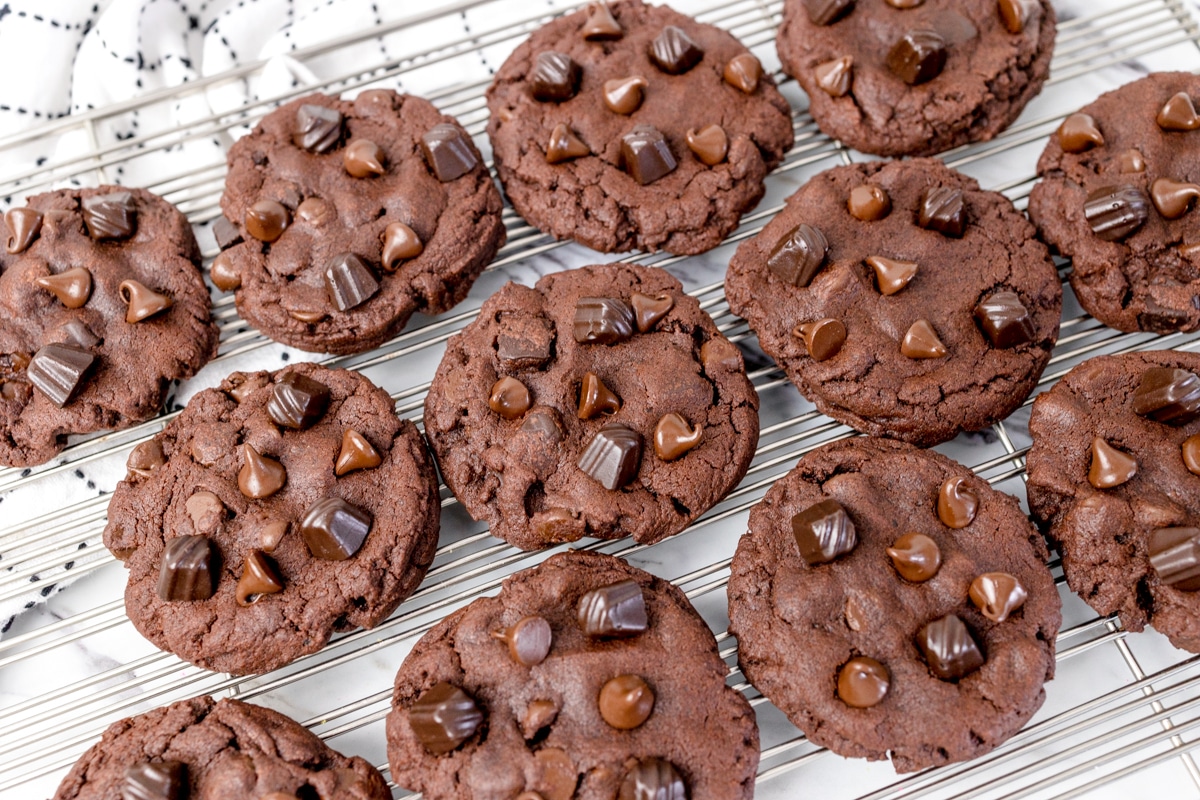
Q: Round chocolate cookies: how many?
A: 12